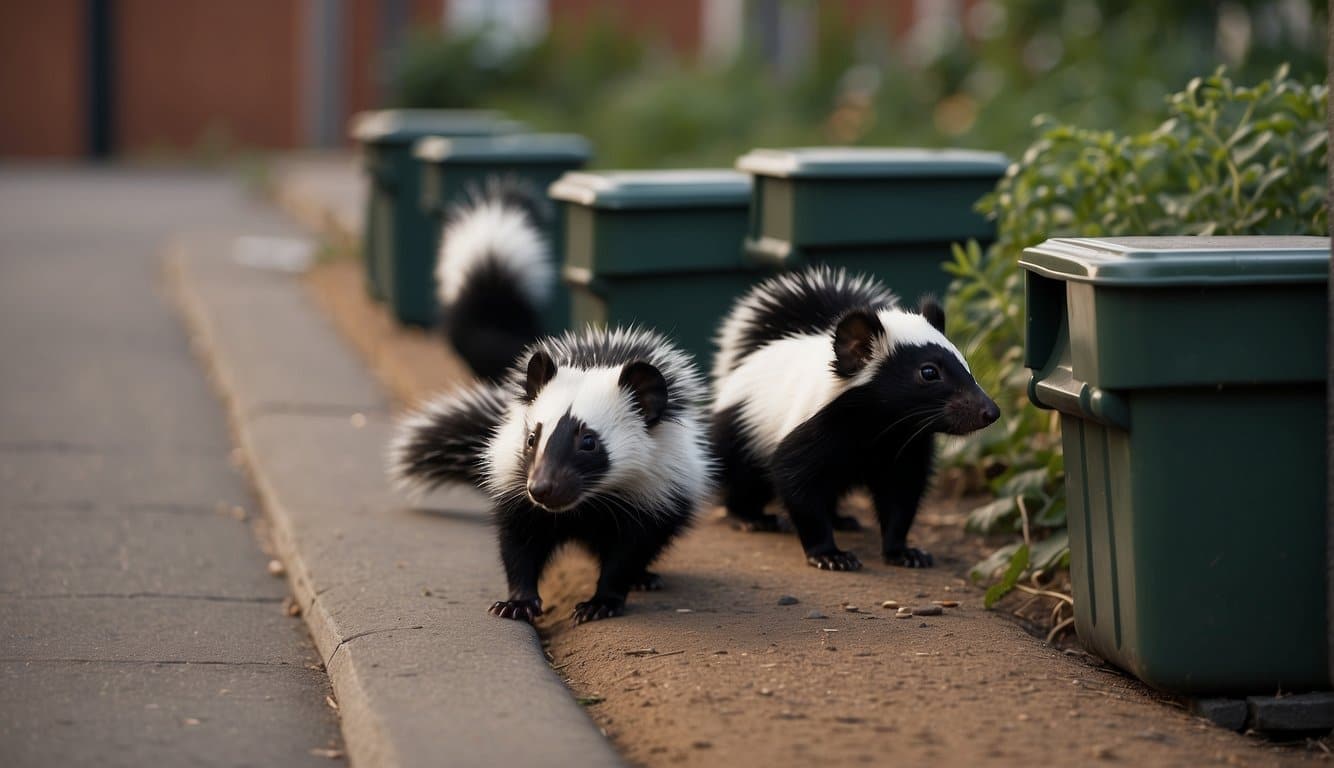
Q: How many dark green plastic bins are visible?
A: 5